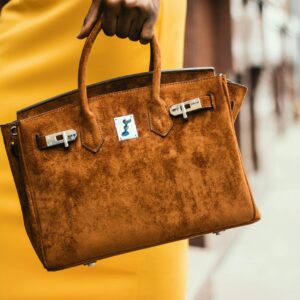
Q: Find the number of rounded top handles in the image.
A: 2